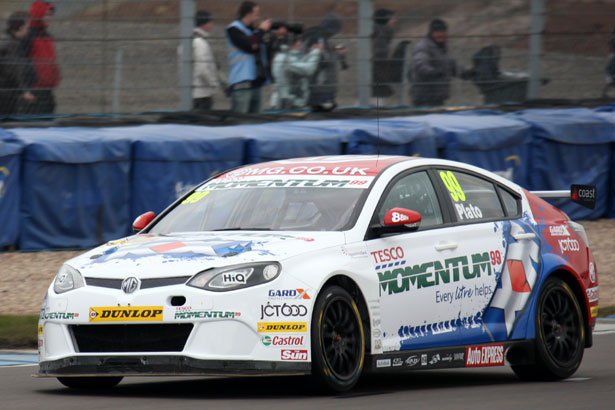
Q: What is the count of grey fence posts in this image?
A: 3